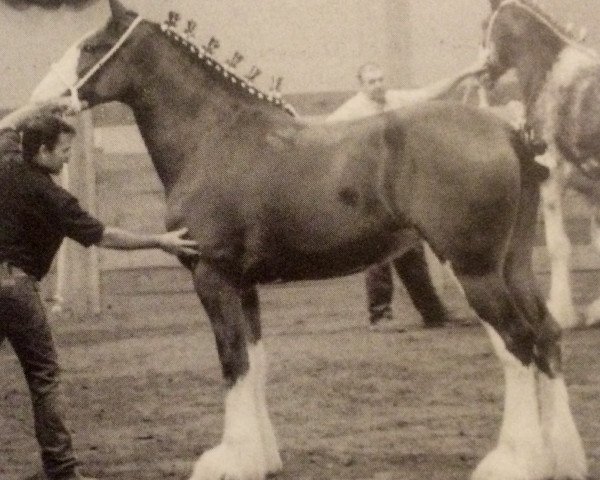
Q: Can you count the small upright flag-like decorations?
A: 6